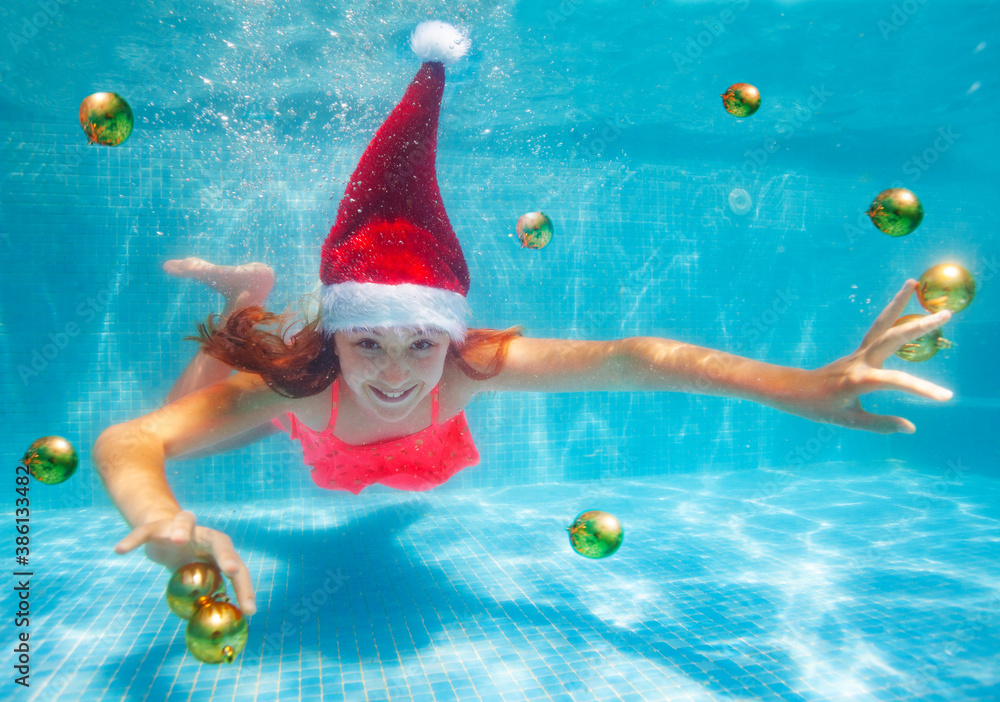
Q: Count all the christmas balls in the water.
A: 10